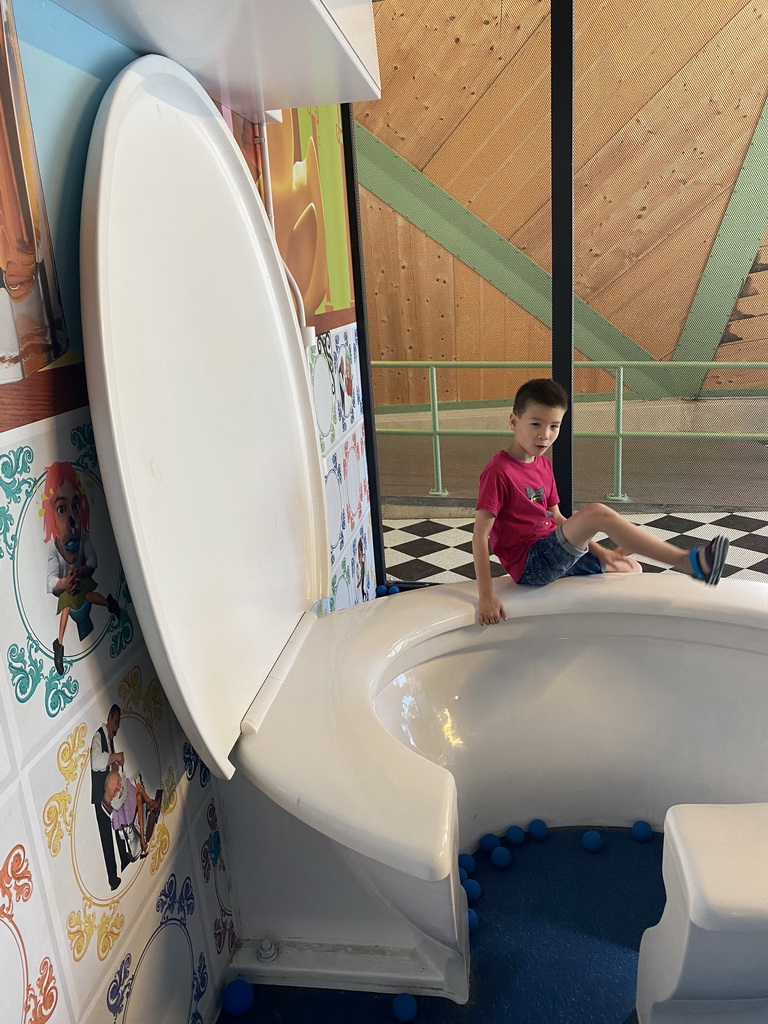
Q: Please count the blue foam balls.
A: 14